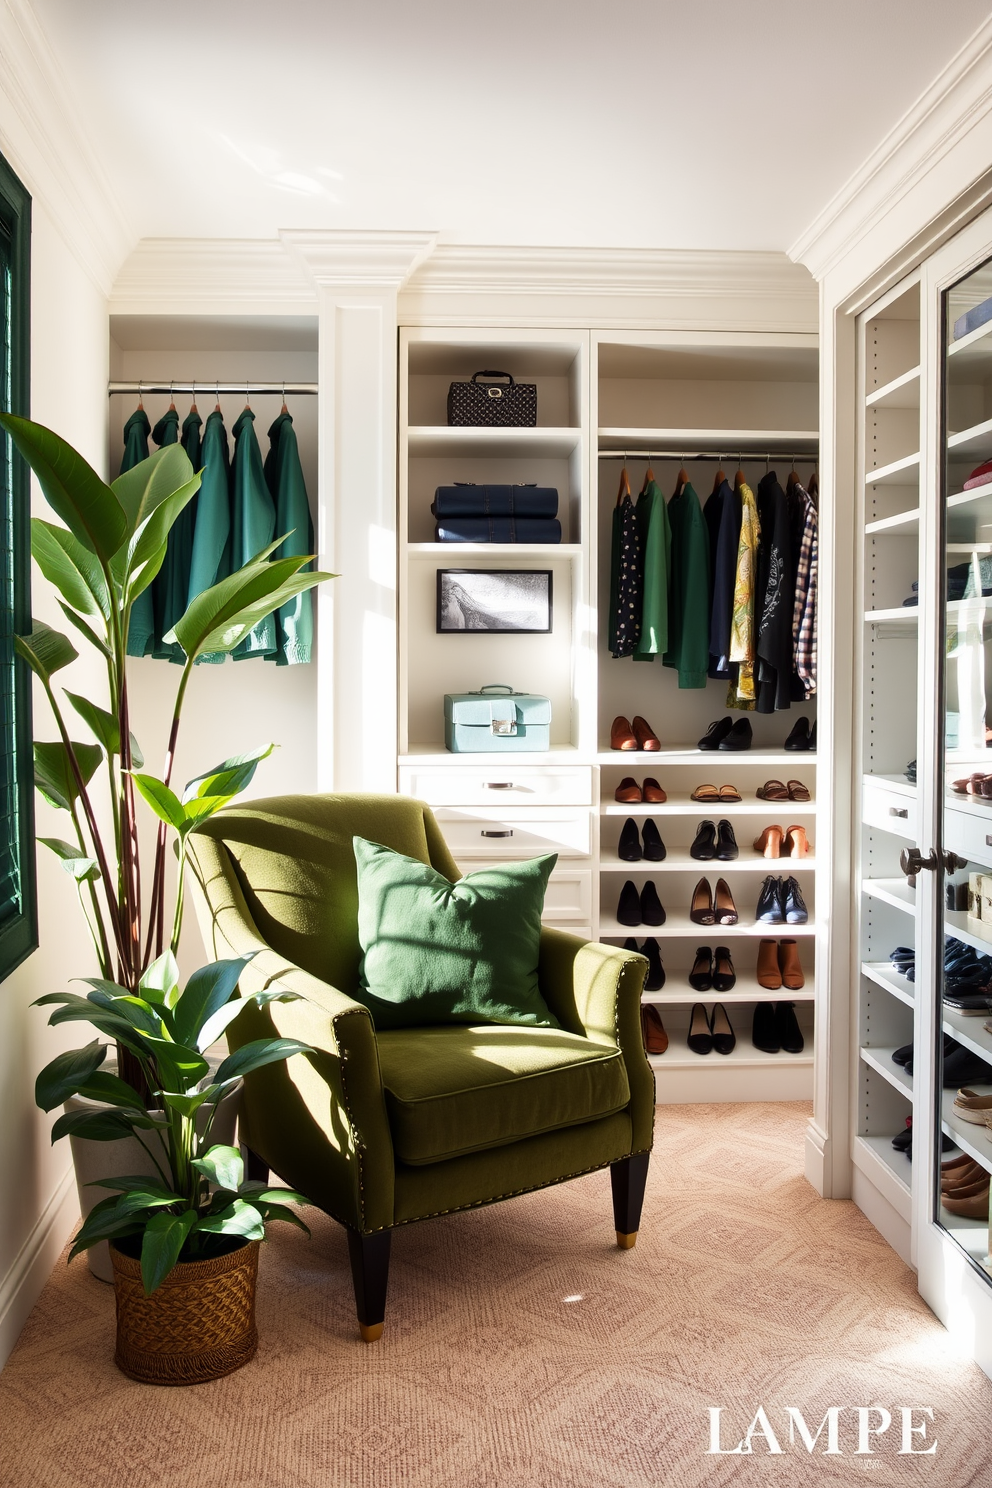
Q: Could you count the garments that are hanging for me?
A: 13